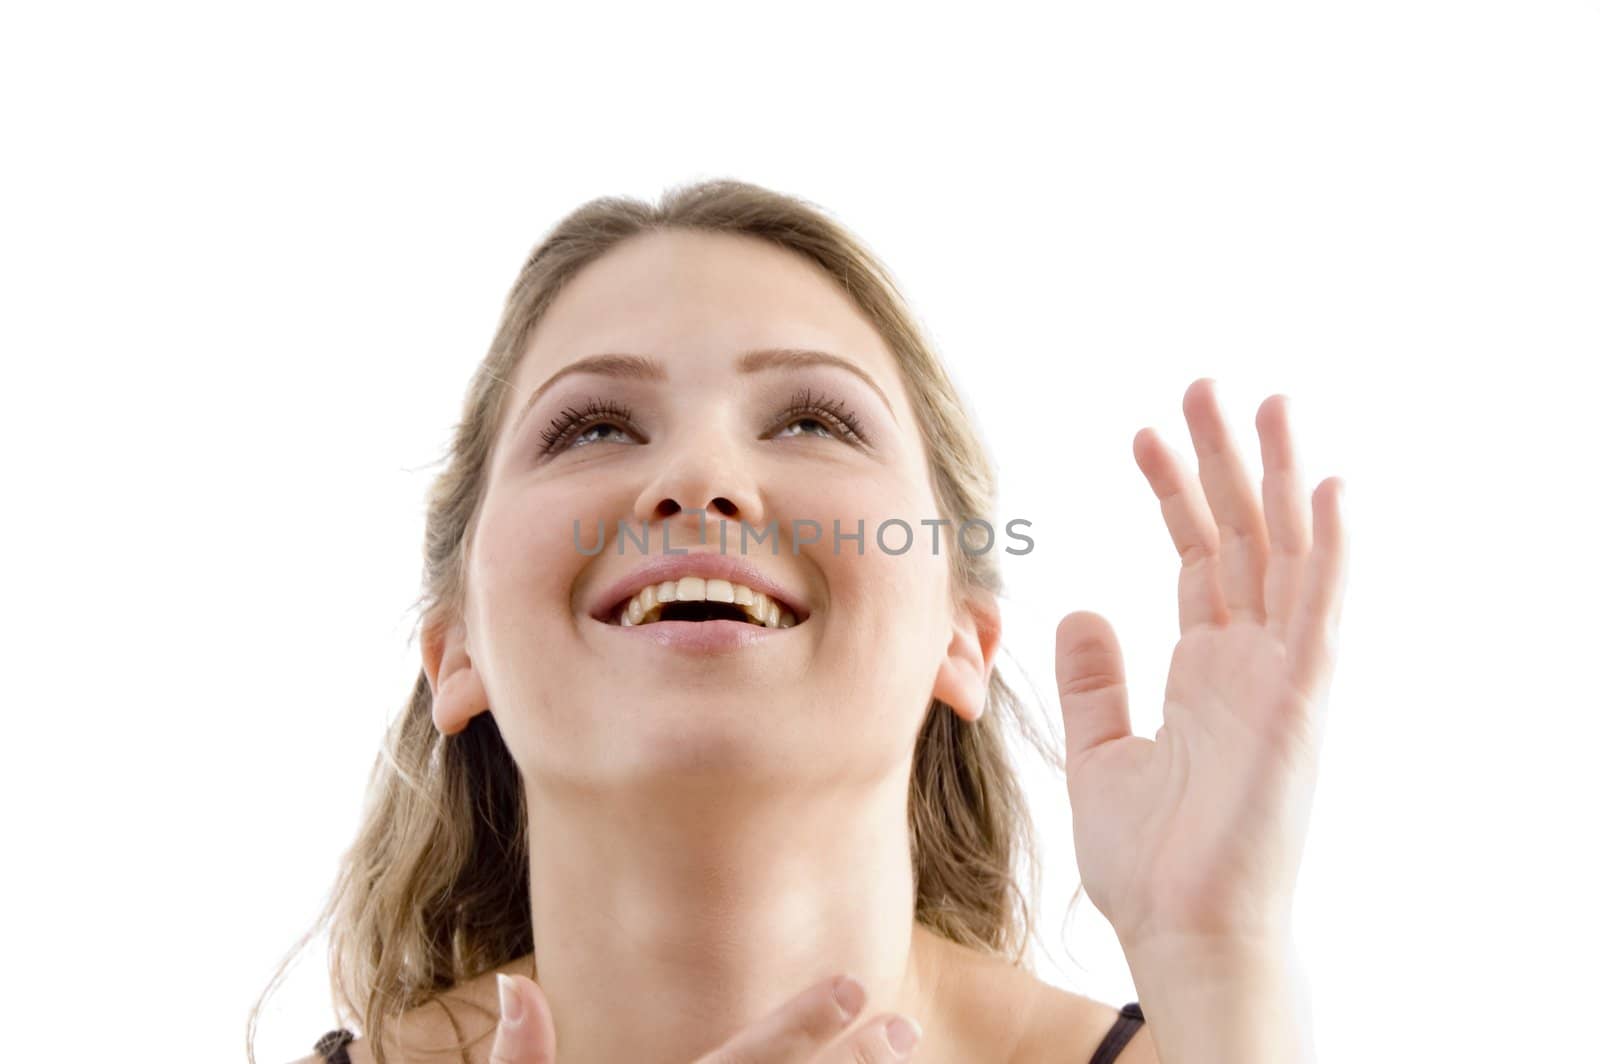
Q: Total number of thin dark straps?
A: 2